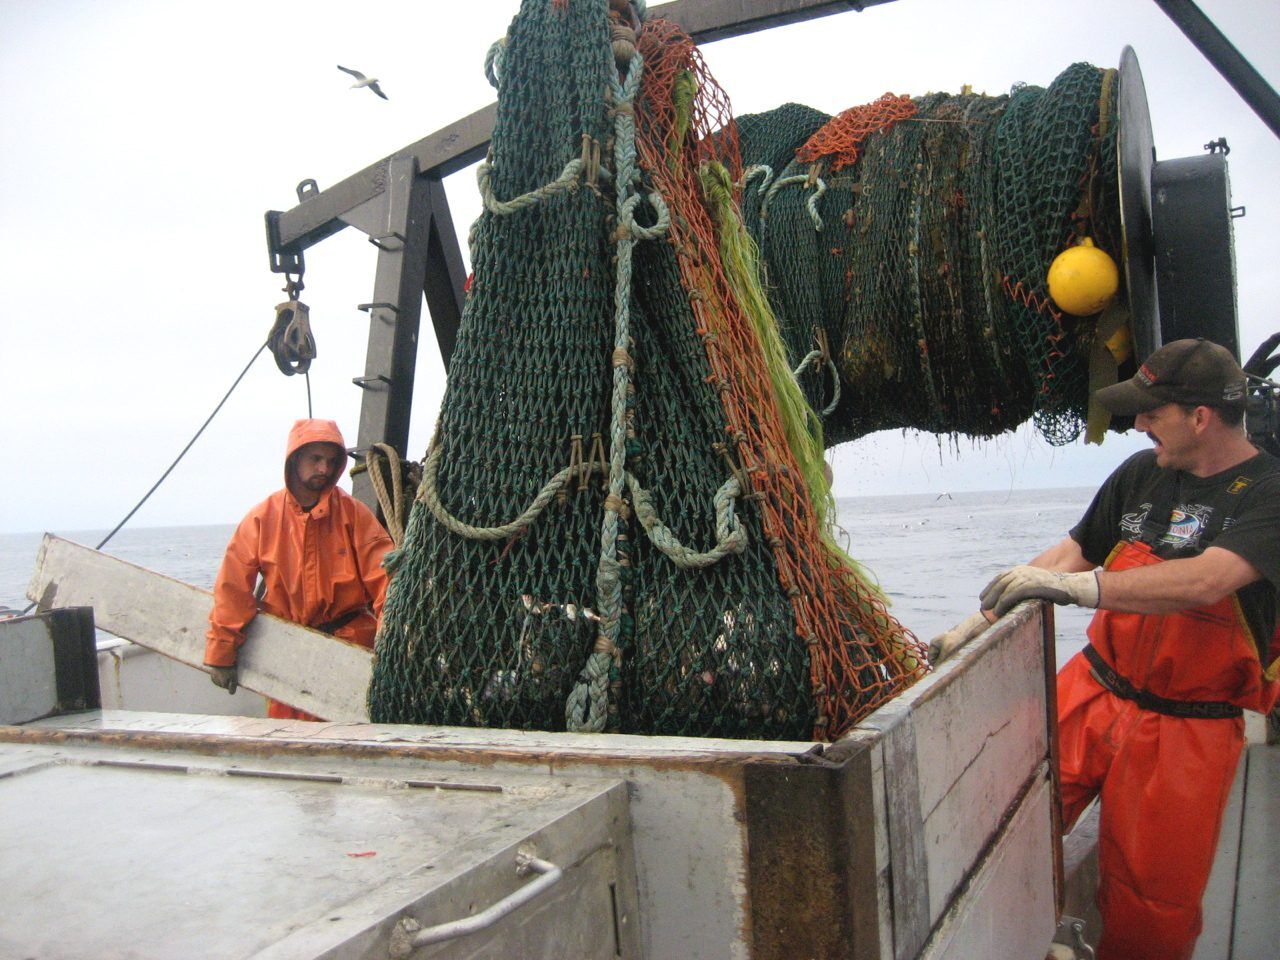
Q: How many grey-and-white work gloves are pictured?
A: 2